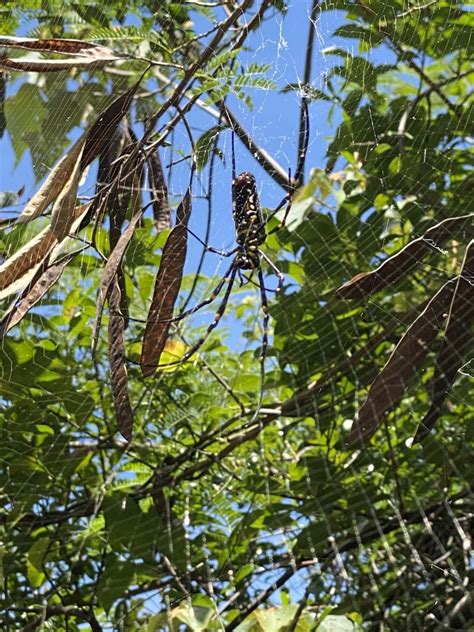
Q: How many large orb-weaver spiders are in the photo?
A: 1